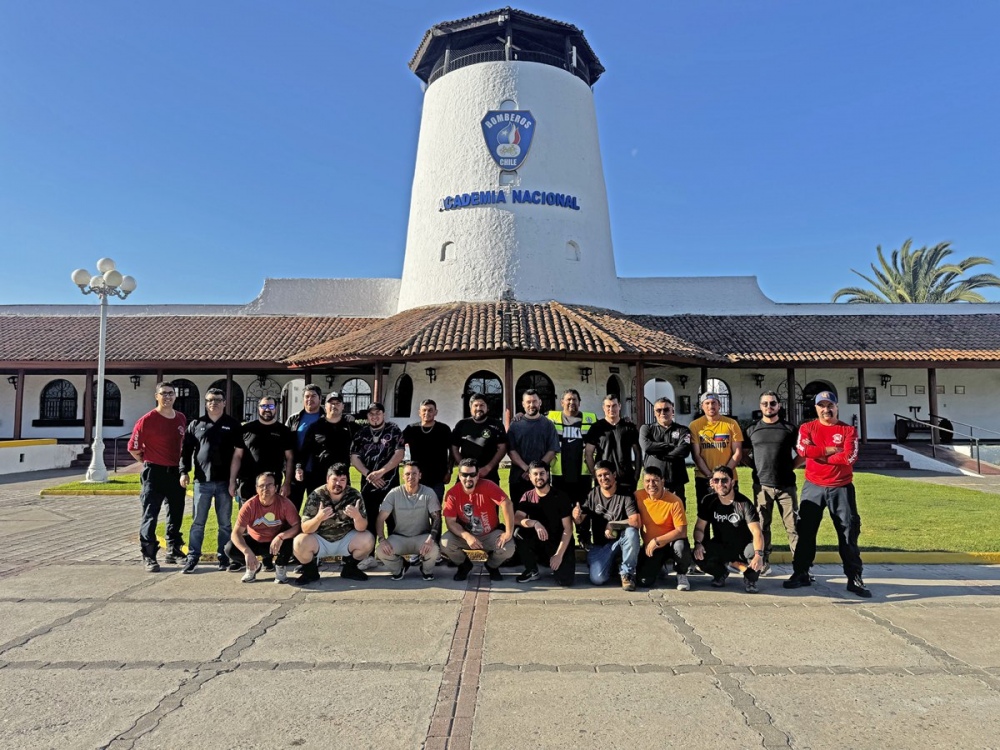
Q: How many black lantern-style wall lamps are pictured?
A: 9